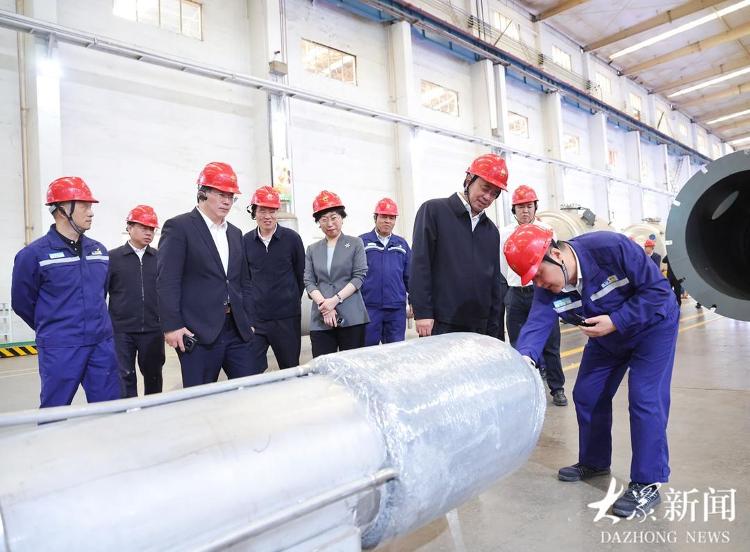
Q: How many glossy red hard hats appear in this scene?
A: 10